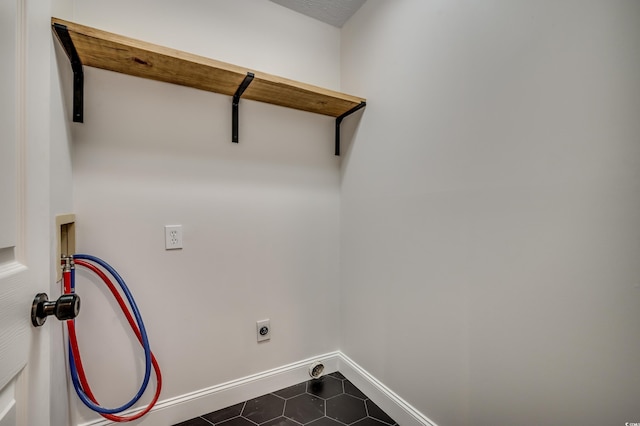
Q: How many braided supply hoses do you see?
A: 2